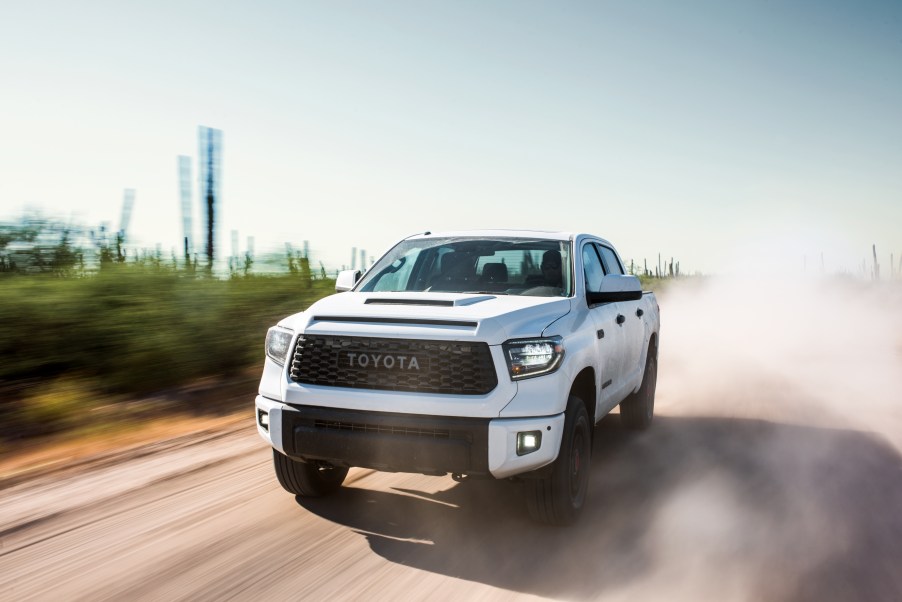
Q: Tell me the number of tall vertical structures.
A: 3